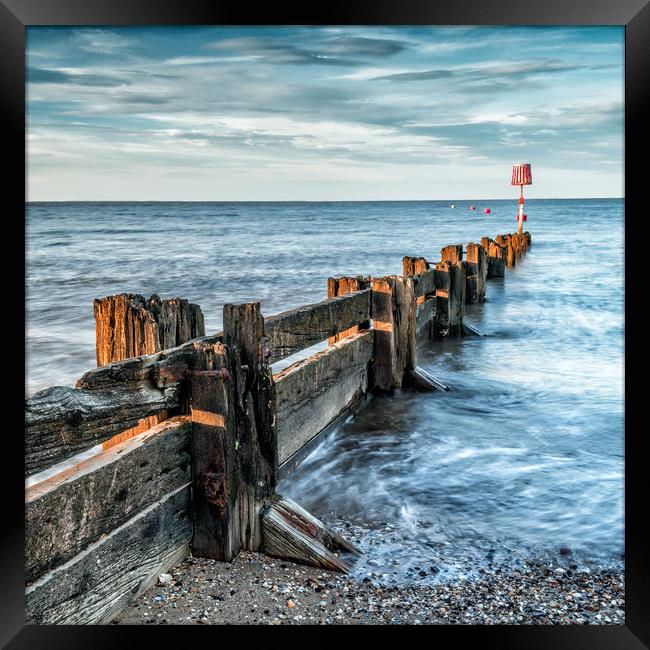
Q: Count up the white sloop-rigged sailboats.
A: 0